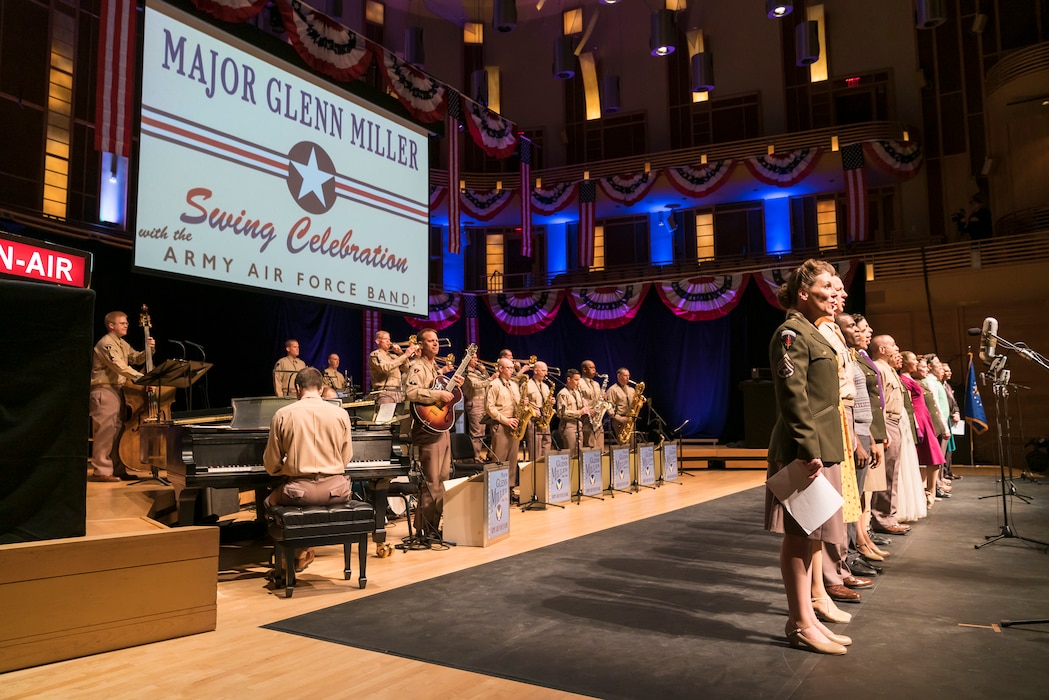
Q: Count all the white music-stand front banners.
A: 6